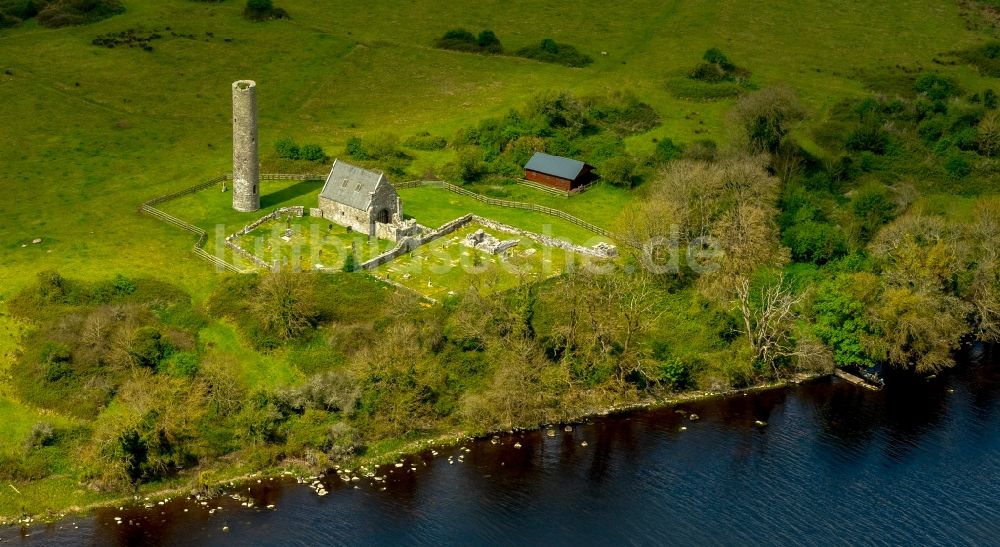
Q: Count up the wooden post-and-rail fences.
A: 2